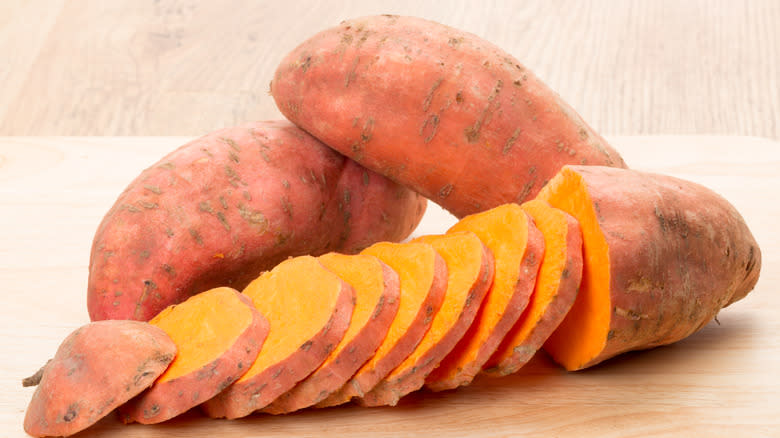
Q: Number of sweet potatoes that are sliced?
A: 1